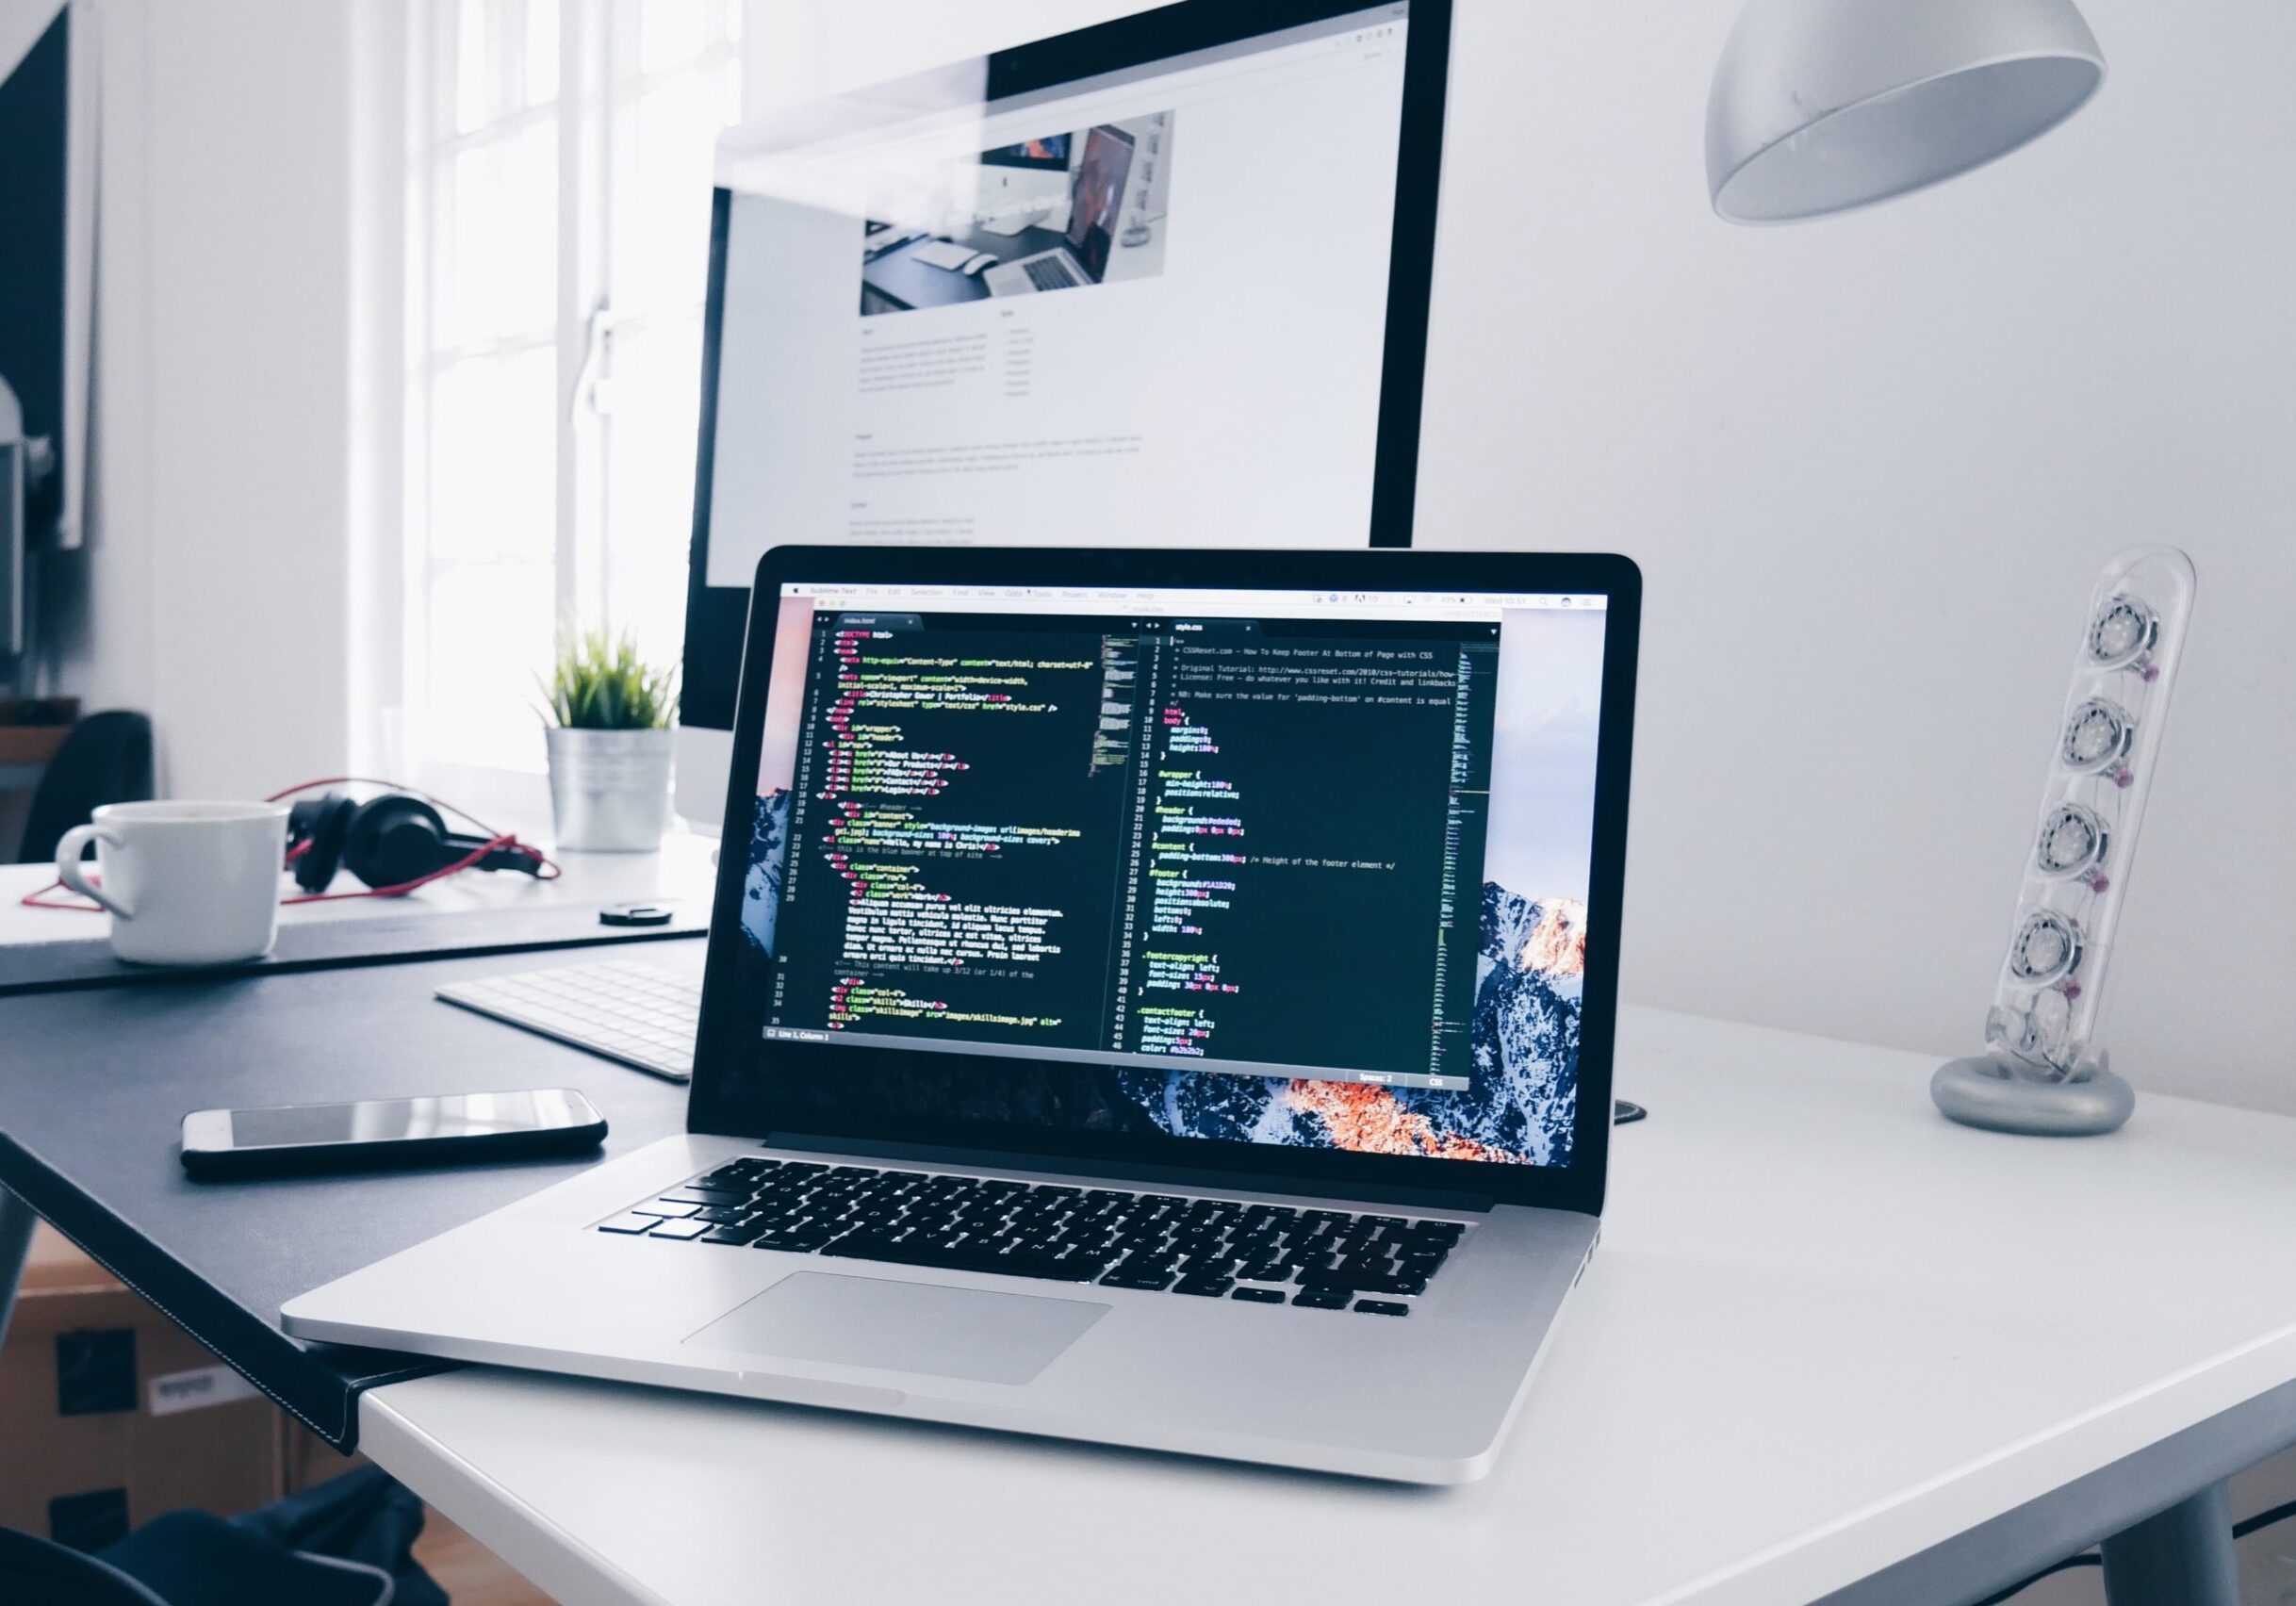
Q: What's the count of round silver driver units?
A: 4